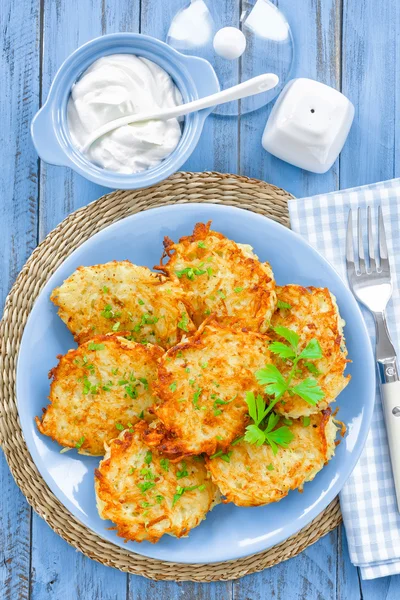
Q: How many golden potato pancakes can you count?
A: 7